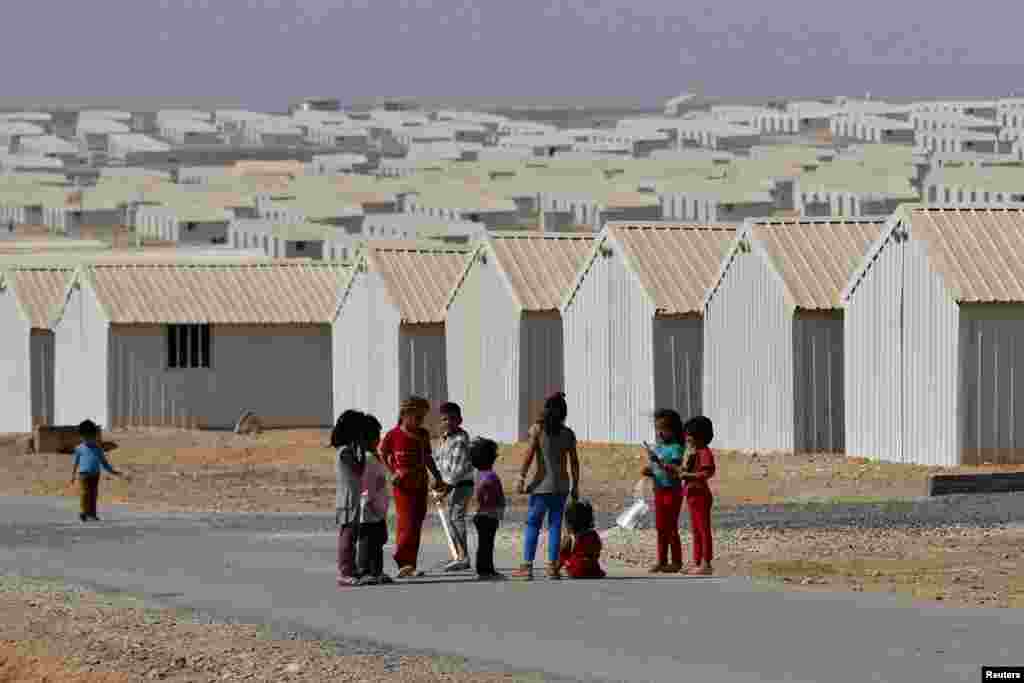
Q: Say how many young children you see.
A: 10